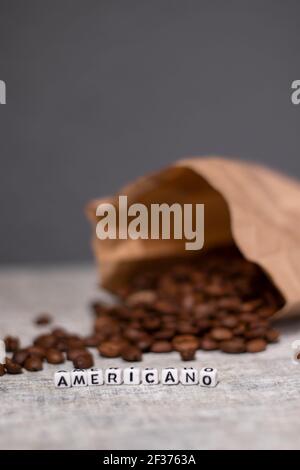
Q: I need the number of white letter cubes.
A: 9